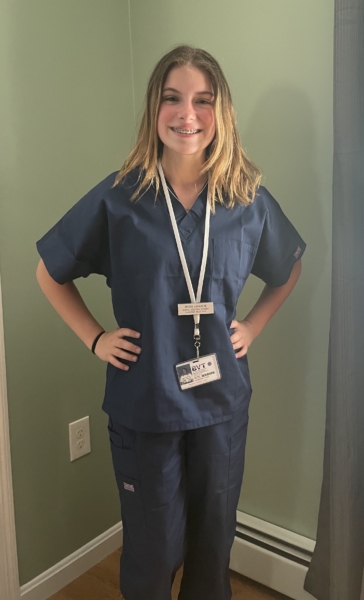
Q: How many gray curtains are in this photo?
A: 1